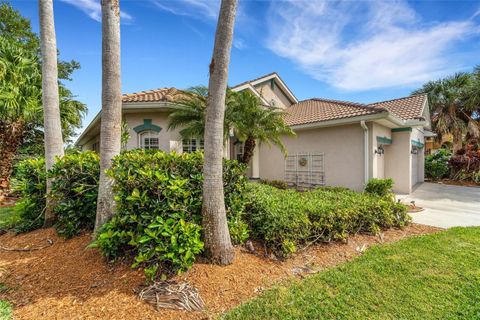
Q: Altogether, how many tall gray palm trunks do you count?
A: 3